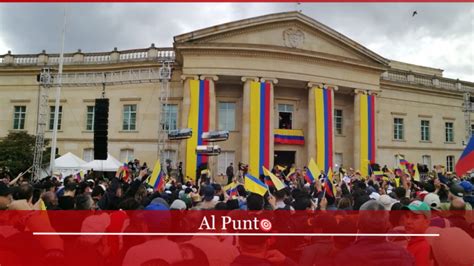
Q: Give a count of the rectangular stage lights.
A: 3